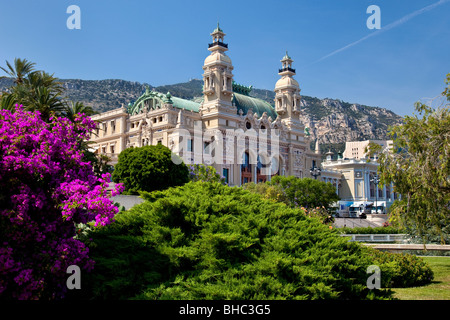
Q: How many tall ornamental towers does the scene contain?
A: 2